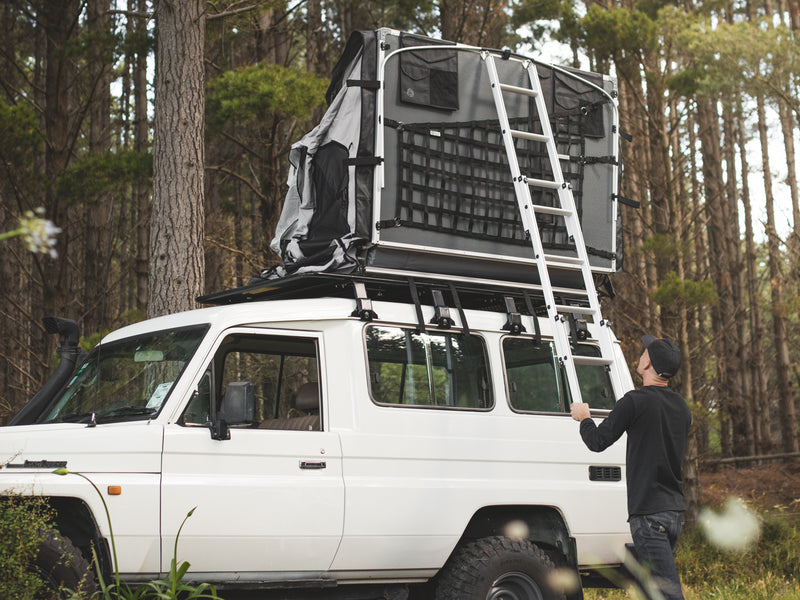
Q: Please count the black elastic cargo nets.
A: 1